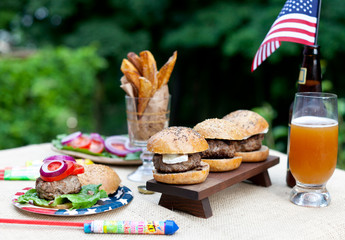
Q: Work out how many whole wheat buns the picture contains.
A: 4